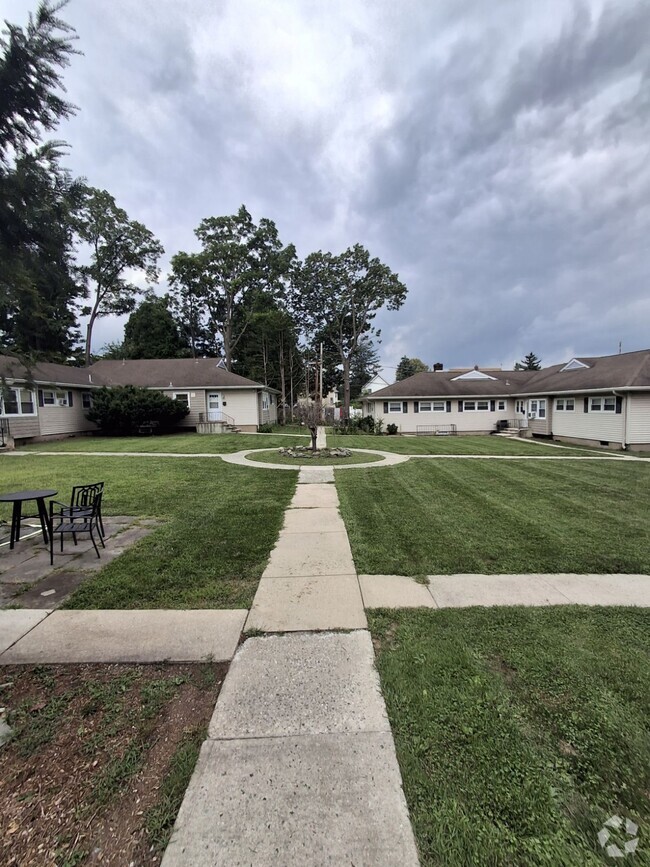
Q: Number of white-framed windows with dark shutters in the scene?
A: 5